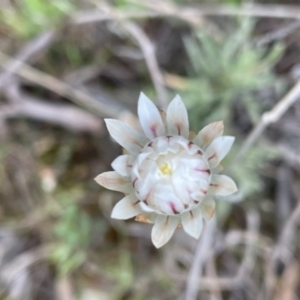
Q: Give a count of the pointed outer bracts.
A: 12